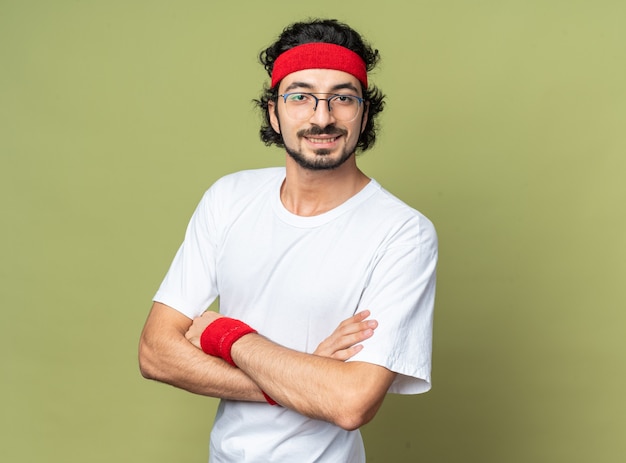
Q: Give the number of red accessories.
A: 3